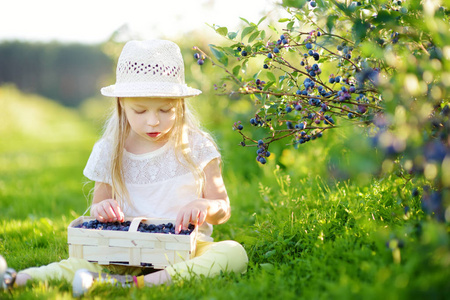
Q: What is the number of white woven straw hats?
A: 1